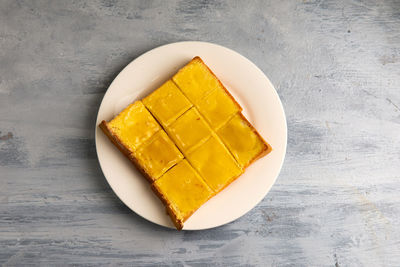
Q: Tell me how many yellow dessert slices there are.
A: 9